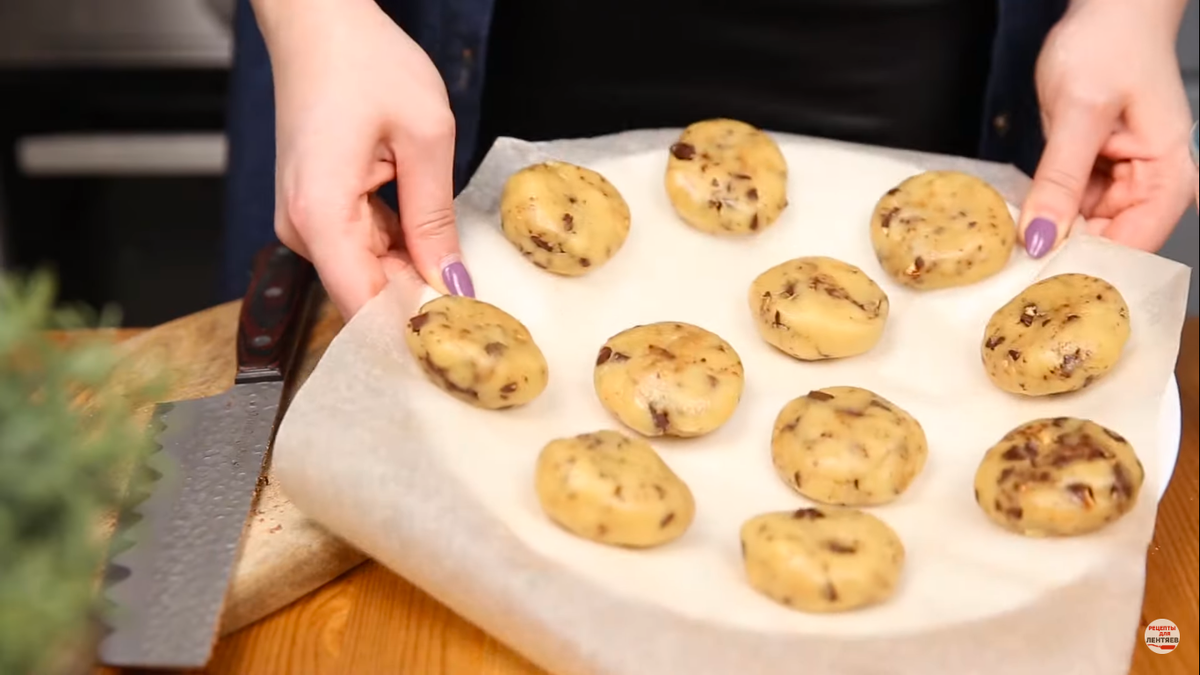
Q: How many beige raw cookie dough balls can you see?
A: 11